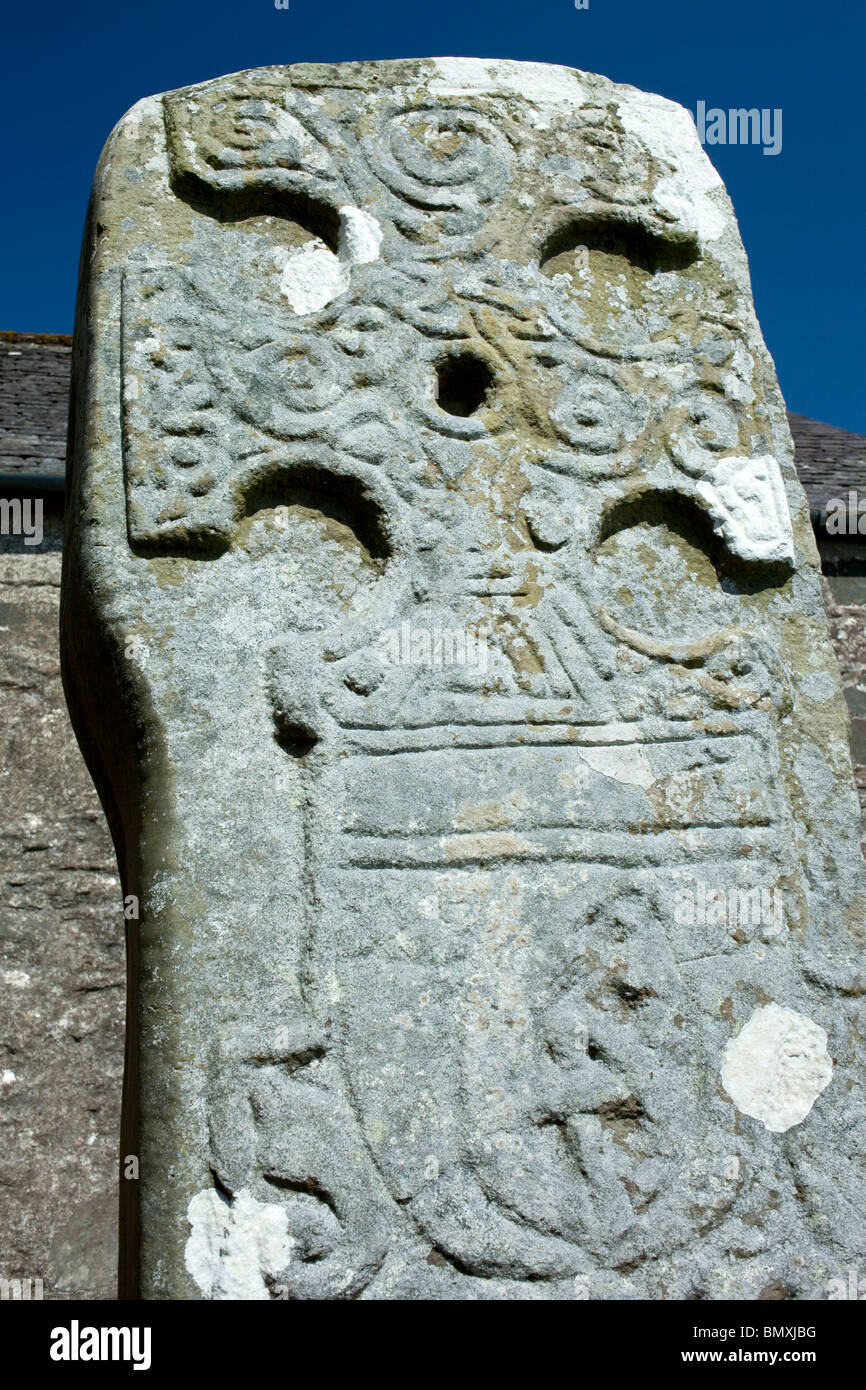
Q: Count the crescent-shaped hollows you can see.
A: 4